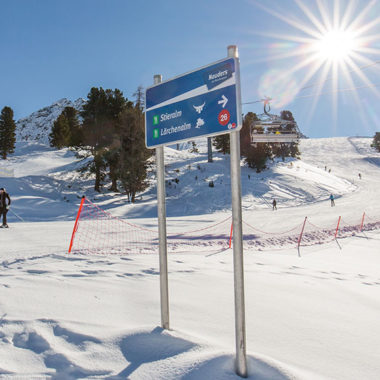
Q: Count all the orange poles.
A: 5